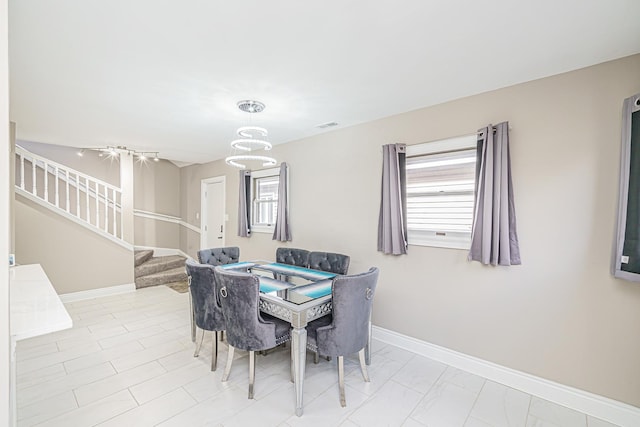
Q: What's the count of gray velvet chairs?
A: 6